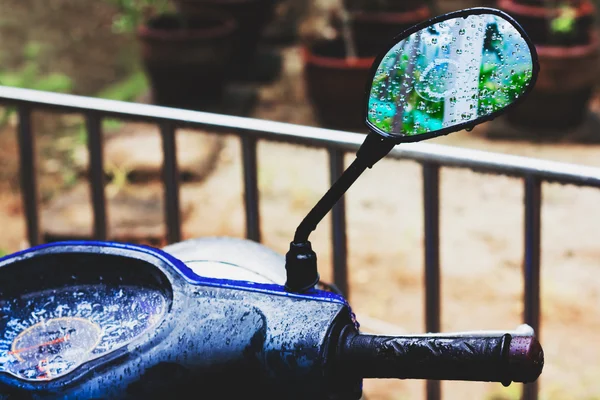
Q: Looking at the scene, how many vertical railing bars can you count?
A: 7